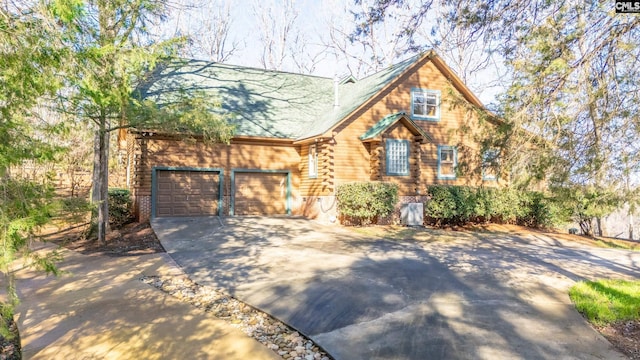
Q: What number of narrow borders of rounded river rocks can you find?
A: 1